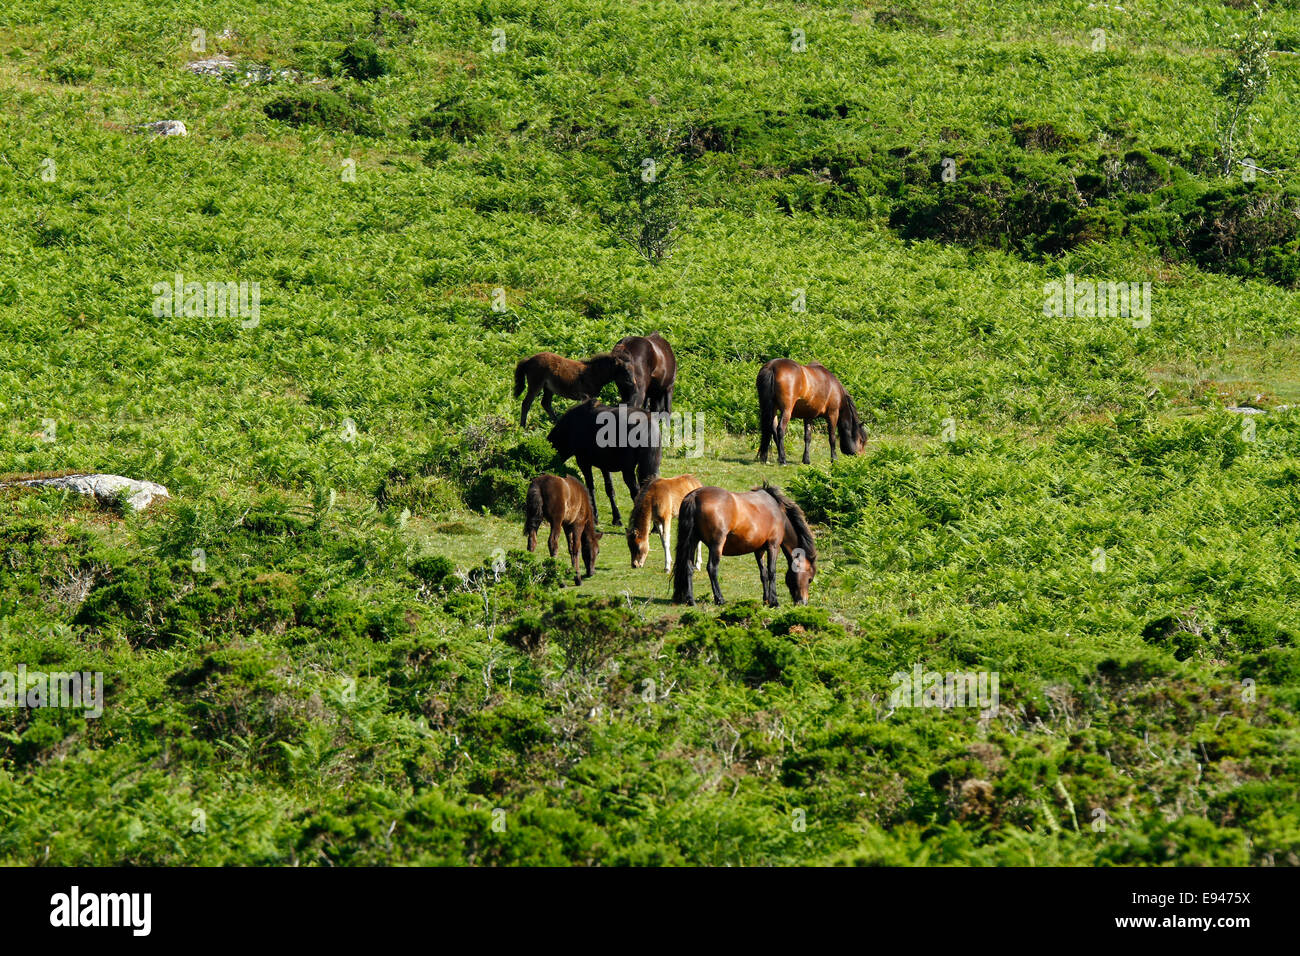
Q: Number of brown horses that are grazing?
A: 4